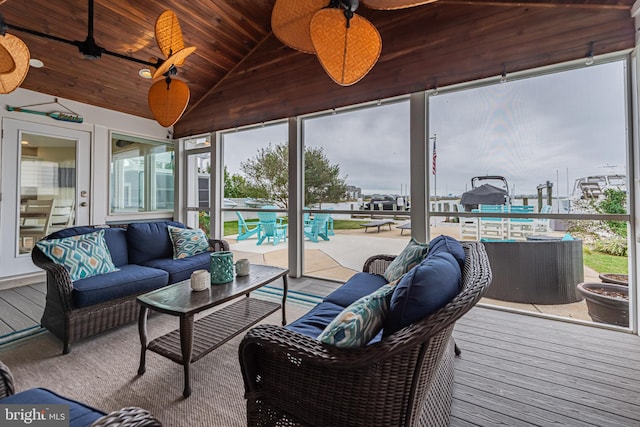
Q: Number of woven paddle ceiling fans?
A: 3